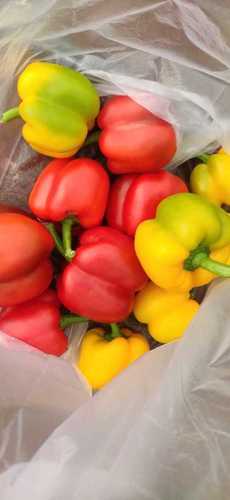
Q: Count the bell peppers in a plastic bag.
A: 11